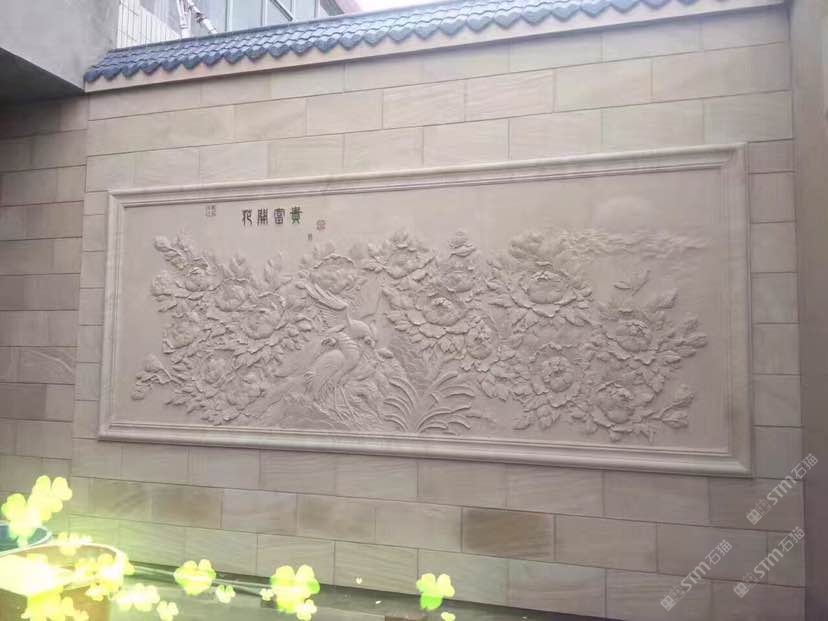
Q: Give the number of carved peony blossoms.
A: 15